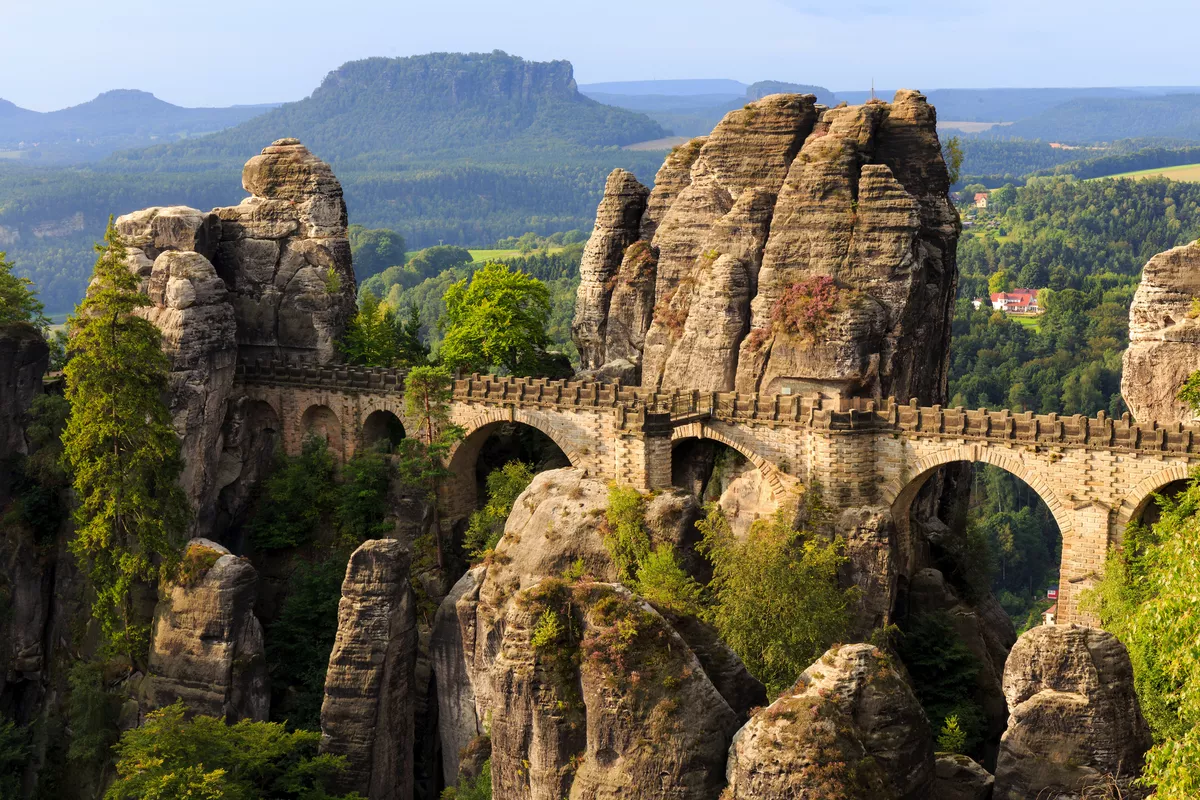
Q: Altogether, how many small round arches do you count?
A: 3